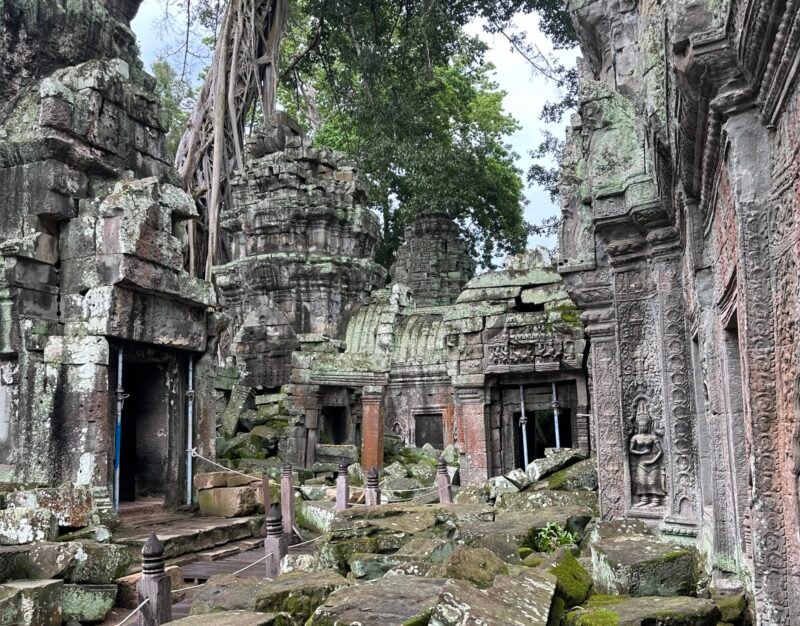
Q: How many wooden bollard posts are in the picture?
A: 6